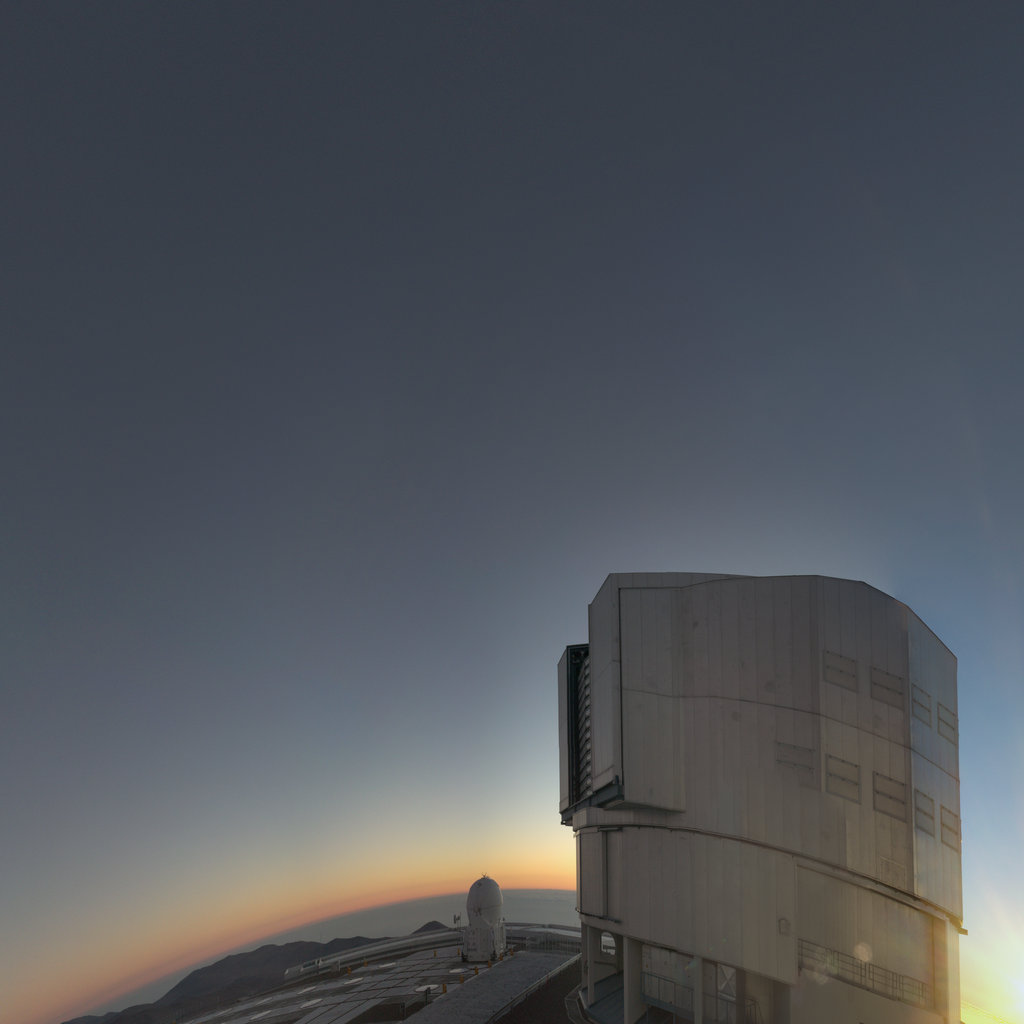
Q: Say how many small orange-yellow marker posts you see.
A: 10